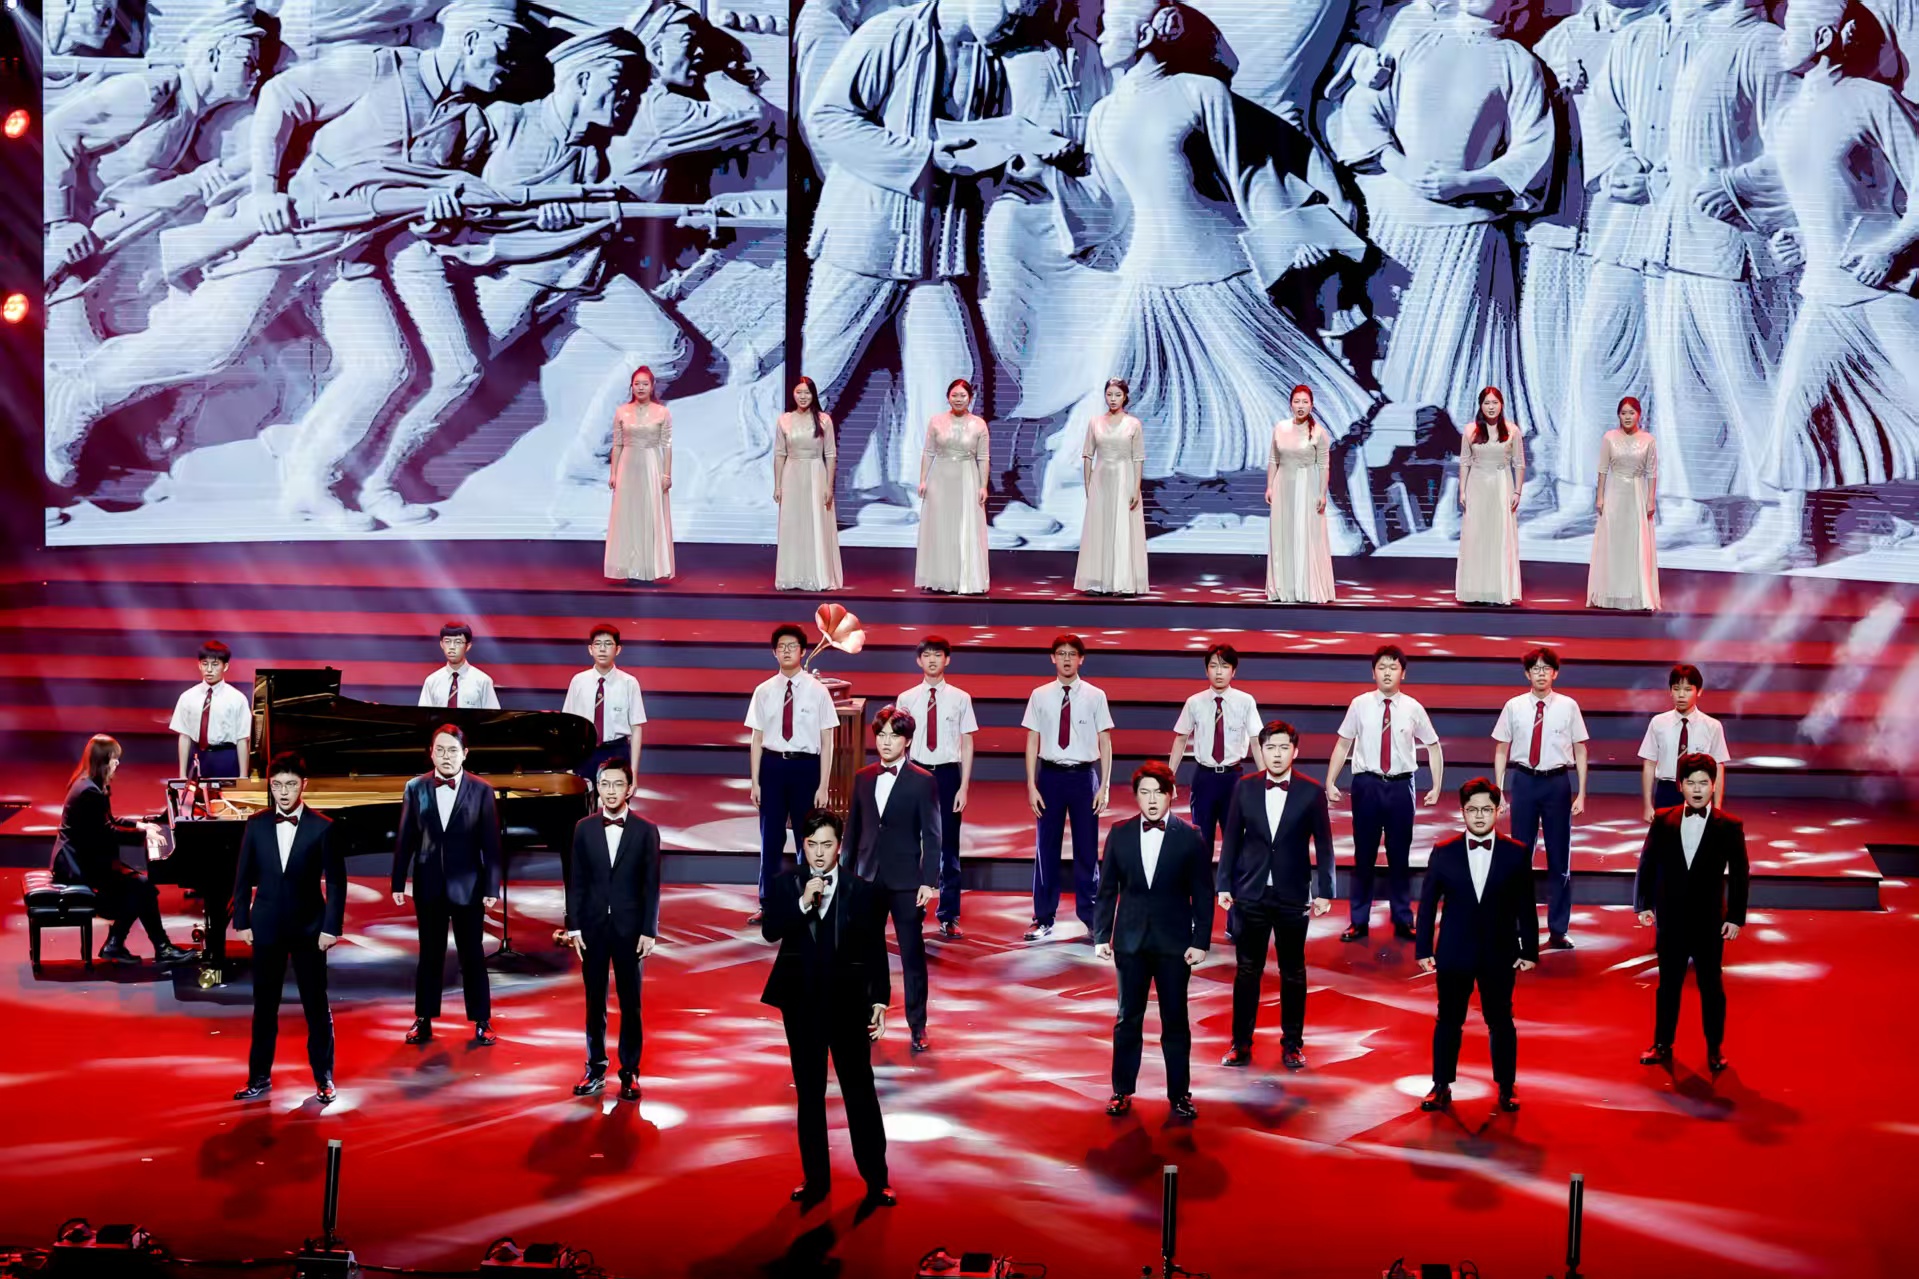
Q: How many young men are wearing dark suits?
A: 9